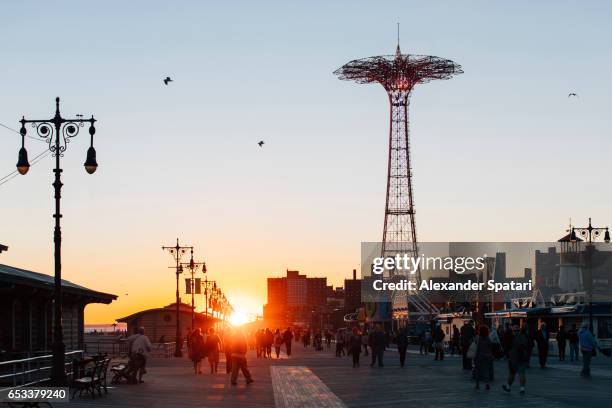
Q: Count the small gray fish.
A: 0